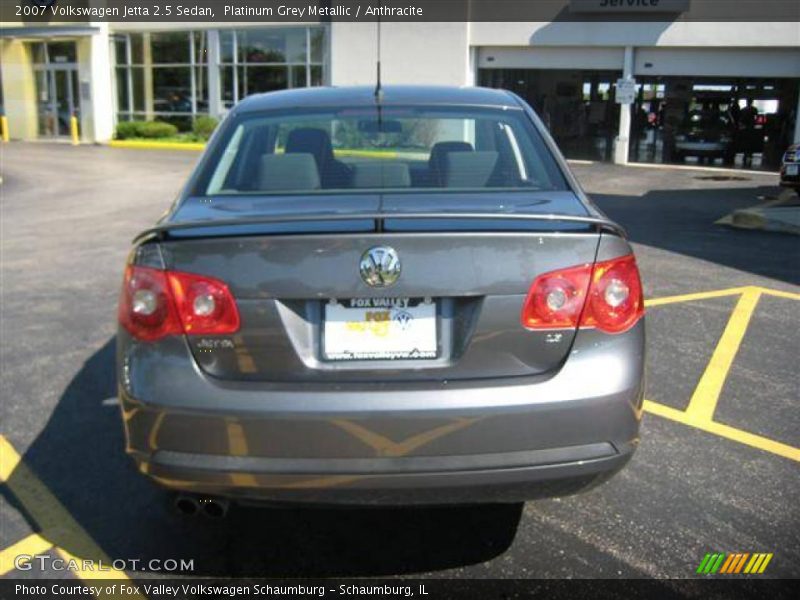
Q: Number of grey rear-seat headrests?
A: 3